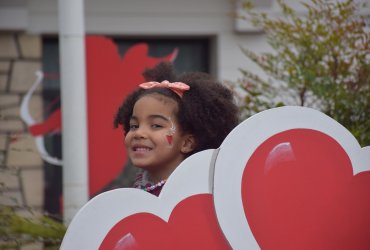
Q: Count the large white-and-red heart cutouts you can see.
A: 2